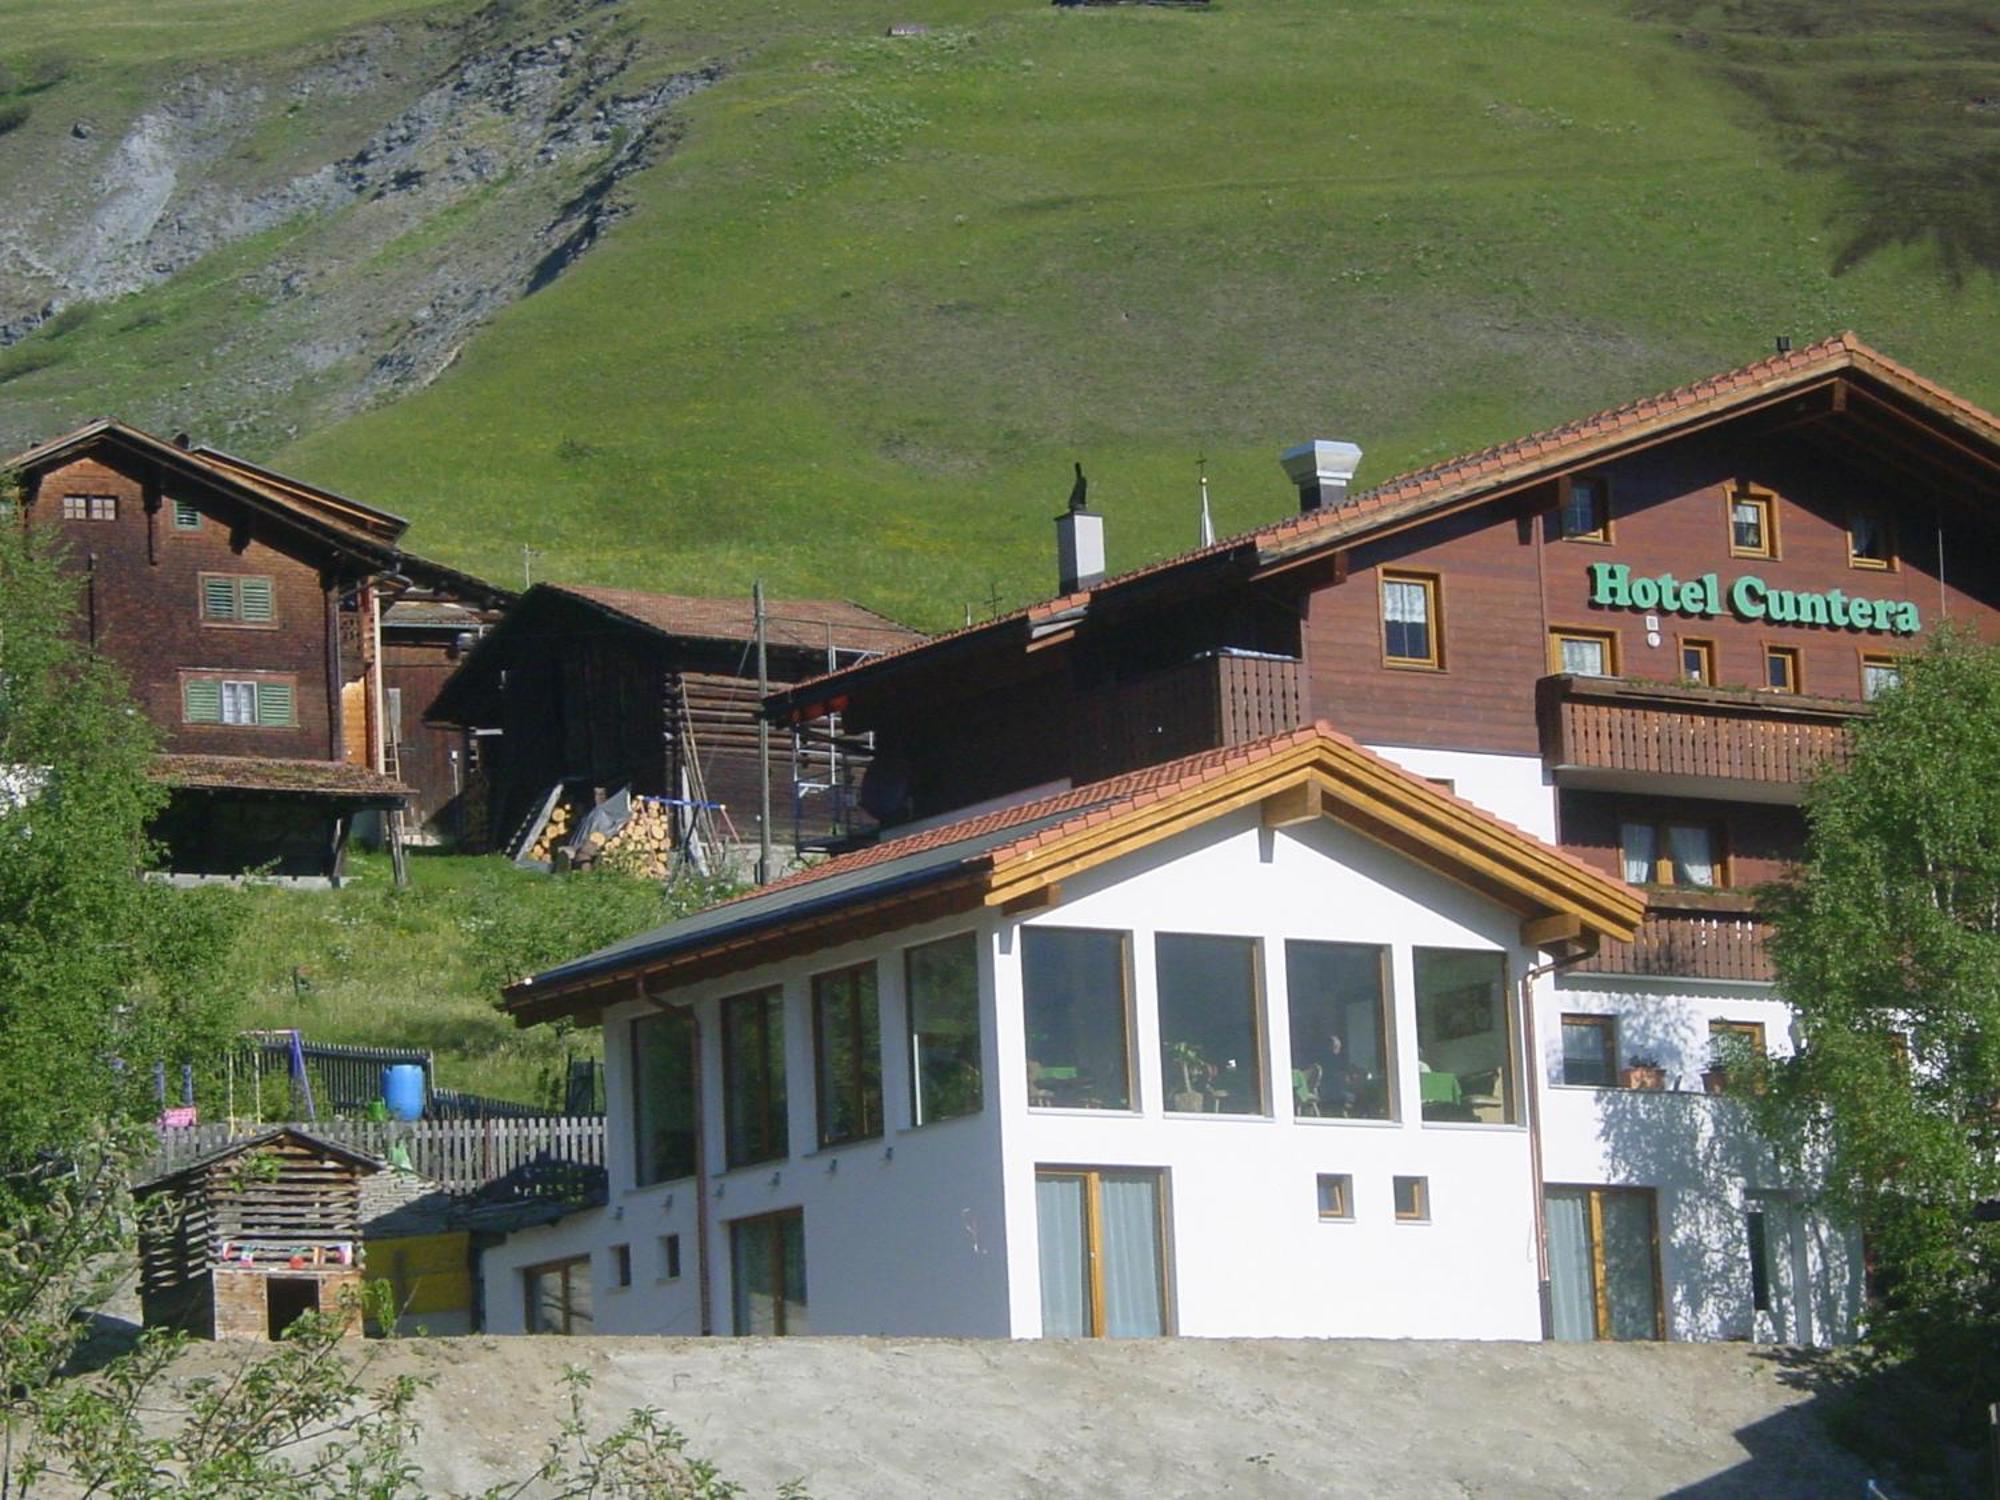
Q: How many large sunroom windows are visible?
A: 8